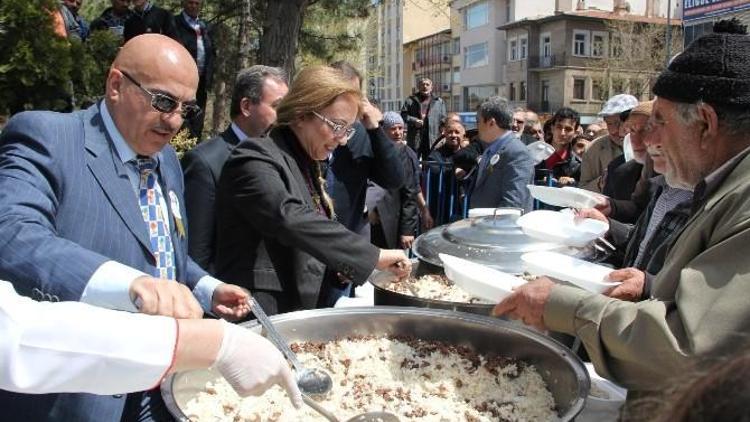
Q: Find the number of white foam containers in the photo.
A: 4